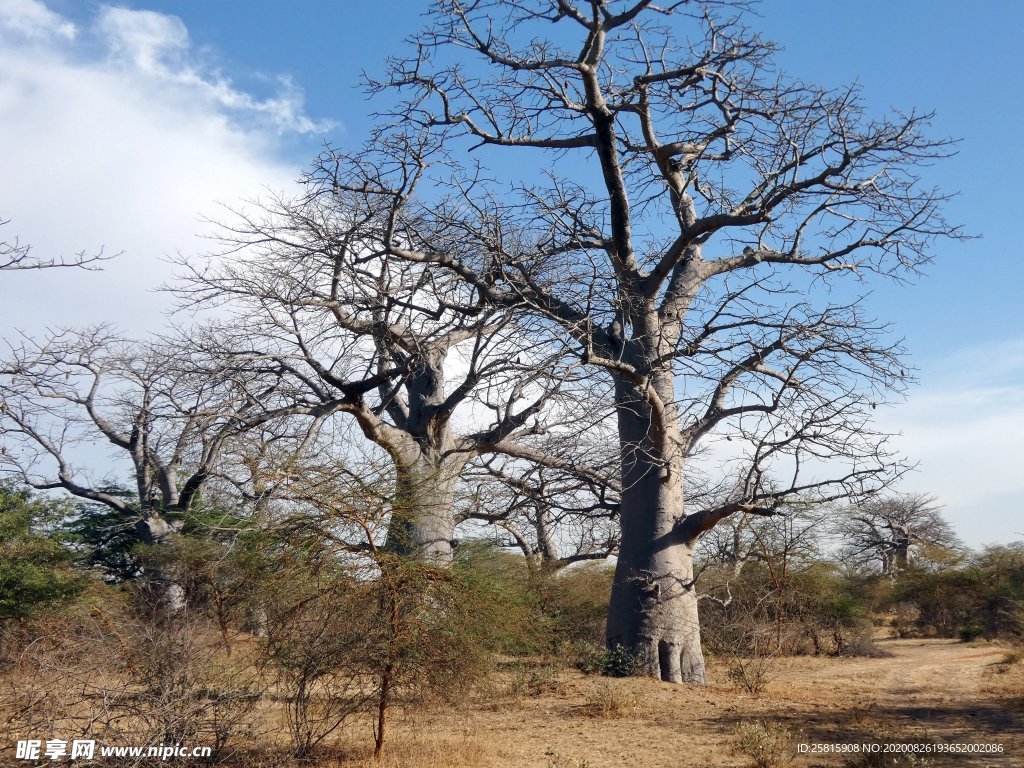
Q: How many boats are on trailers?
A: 0